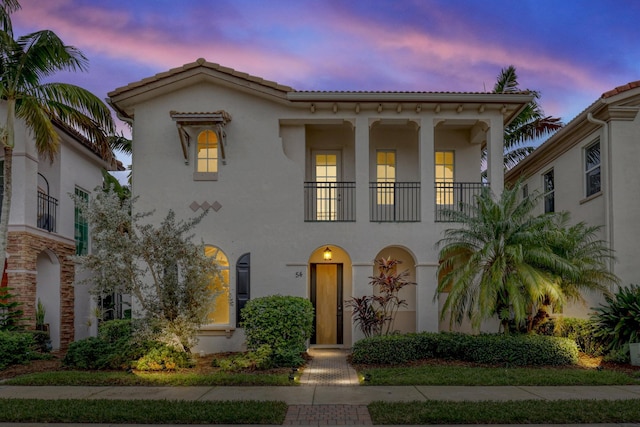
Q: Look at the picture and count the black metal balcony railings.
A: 4